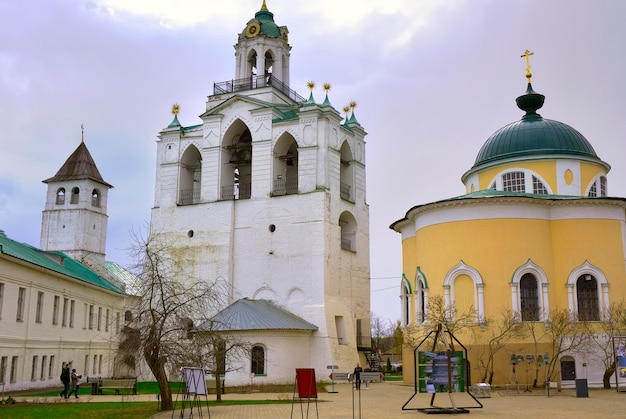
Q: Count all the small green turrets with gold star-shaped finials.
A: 5